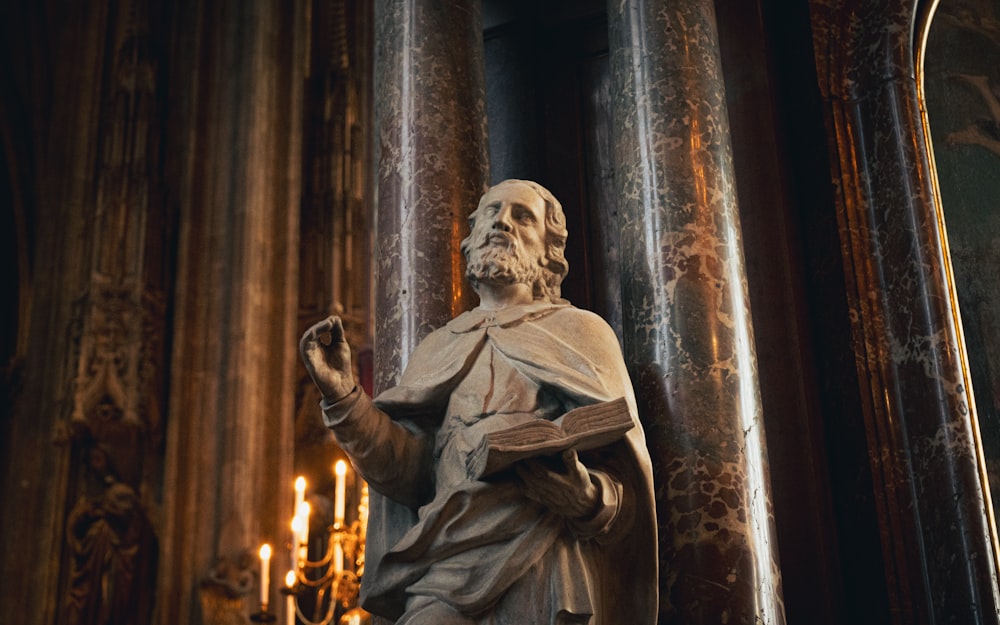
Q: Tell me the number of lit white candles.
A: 6